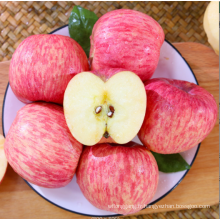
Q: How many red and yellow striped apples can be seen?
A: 5